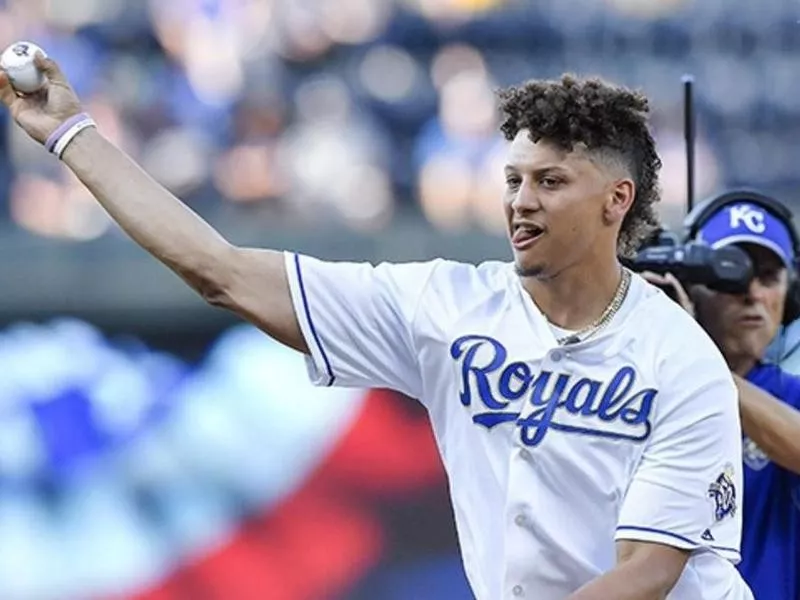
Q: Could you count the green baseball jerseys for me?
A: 0